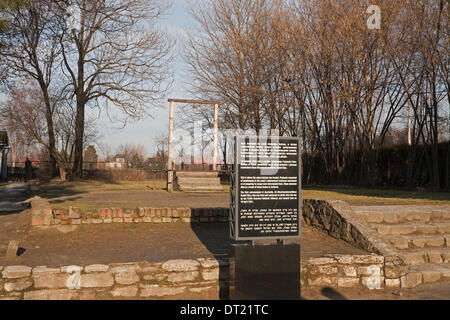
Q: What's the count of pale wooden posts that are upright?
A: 2